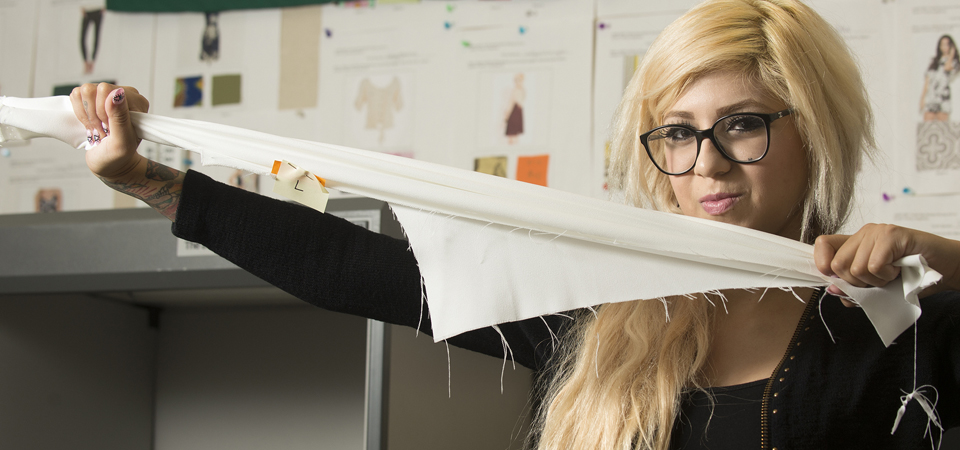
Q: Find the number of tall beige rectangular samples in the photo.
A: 1